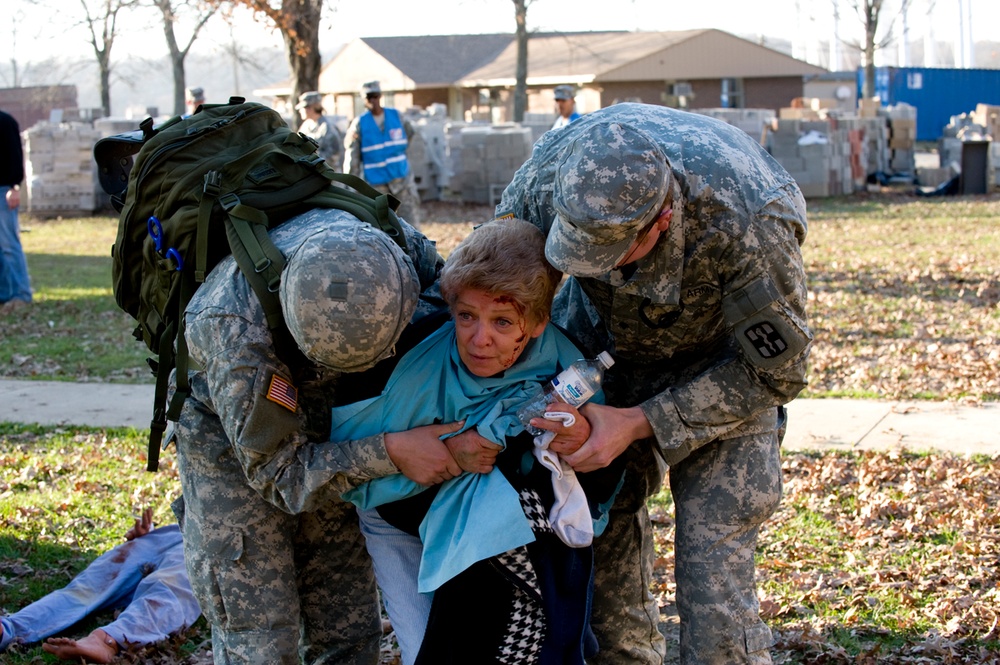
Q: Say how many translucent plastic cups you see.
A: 0